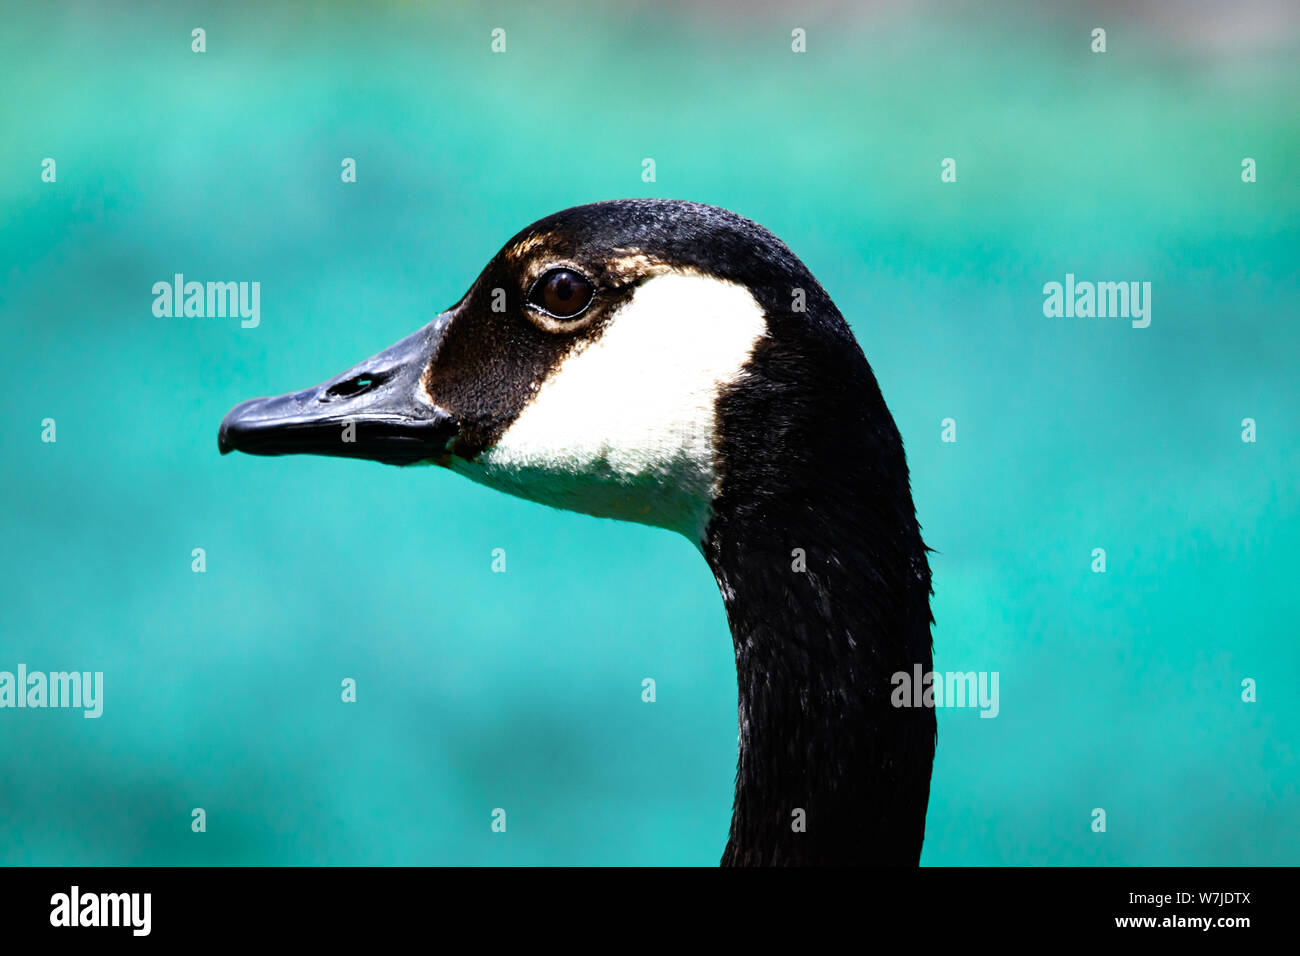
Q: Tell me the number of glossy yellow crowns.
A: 0